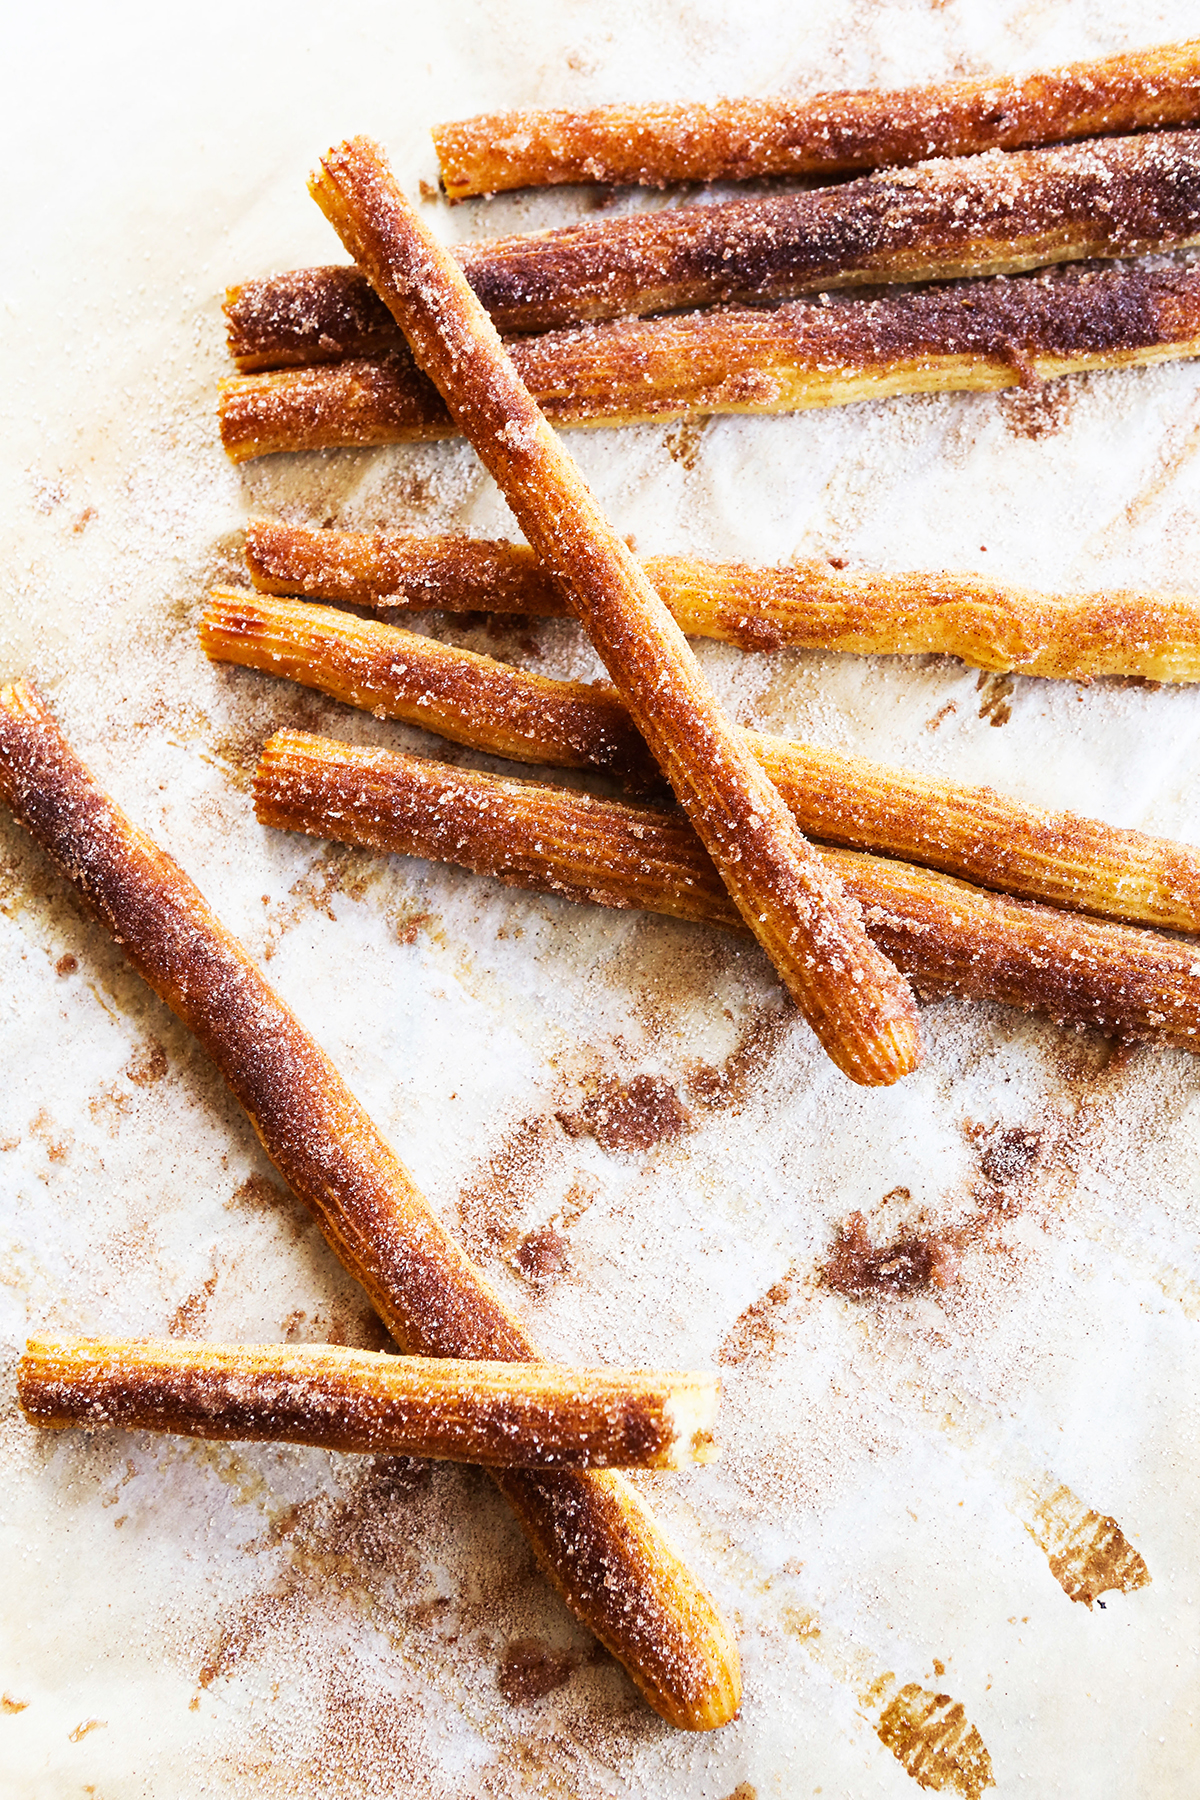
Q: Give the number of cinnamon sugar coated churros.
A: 9